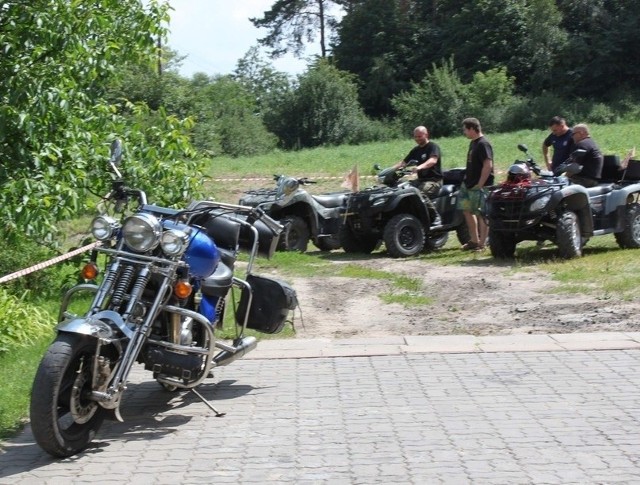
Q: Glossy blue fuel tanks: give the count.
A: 1